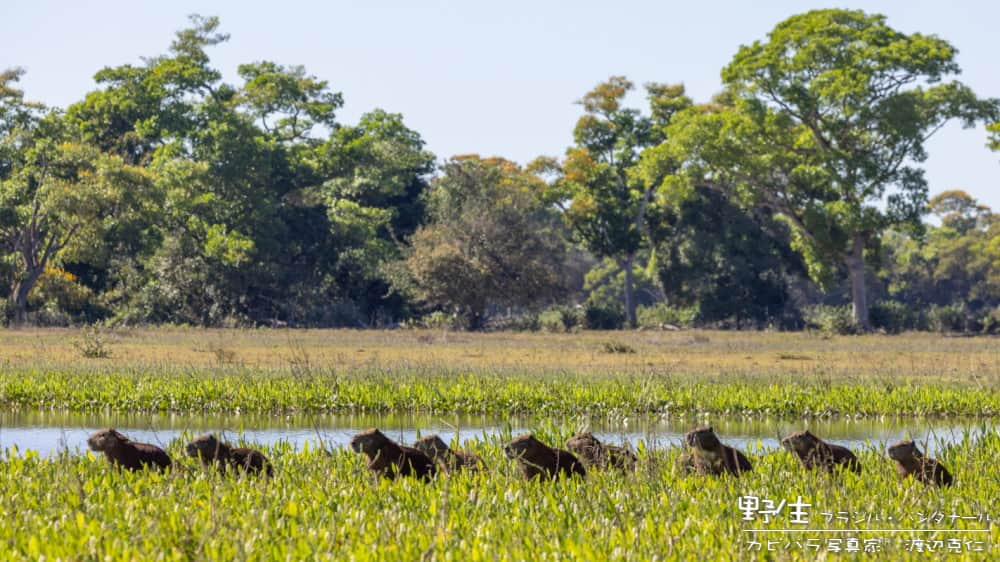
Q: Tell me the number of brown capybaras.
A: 9